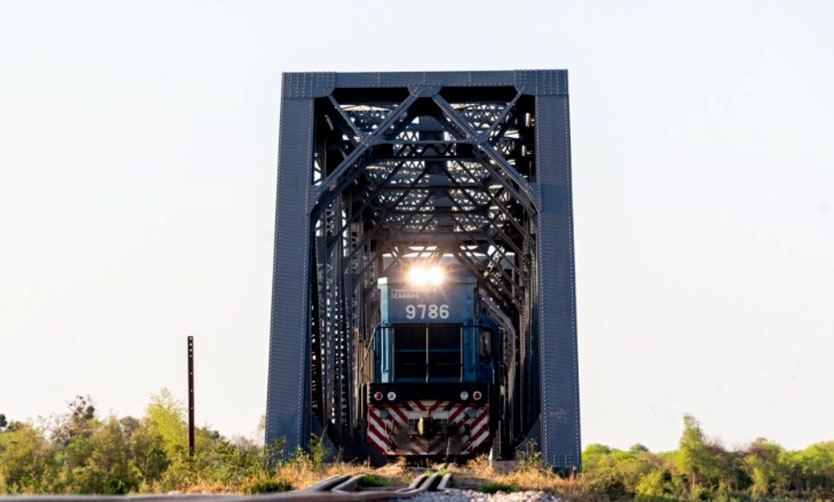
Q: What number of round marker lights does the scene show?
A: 4